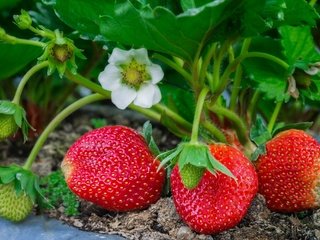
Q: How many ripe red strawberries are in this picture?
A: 3